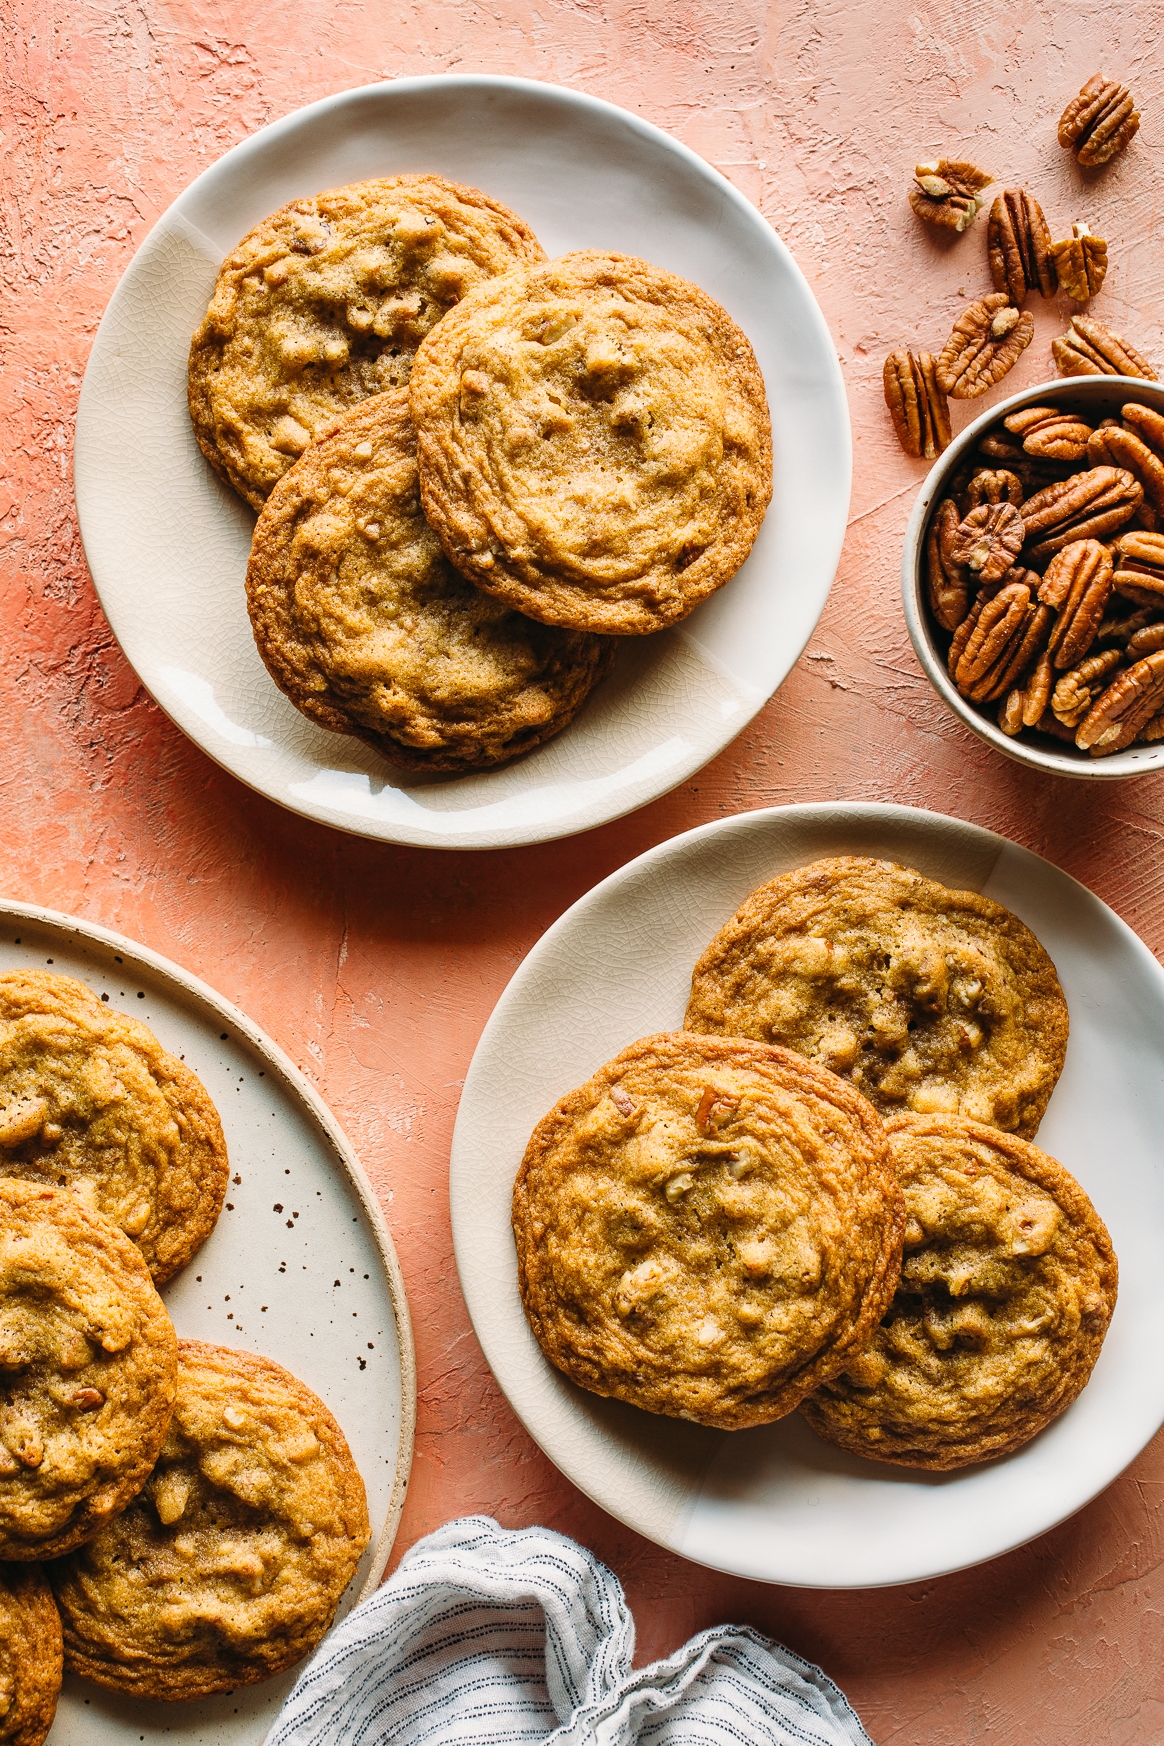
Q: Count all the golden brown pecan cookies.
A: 10